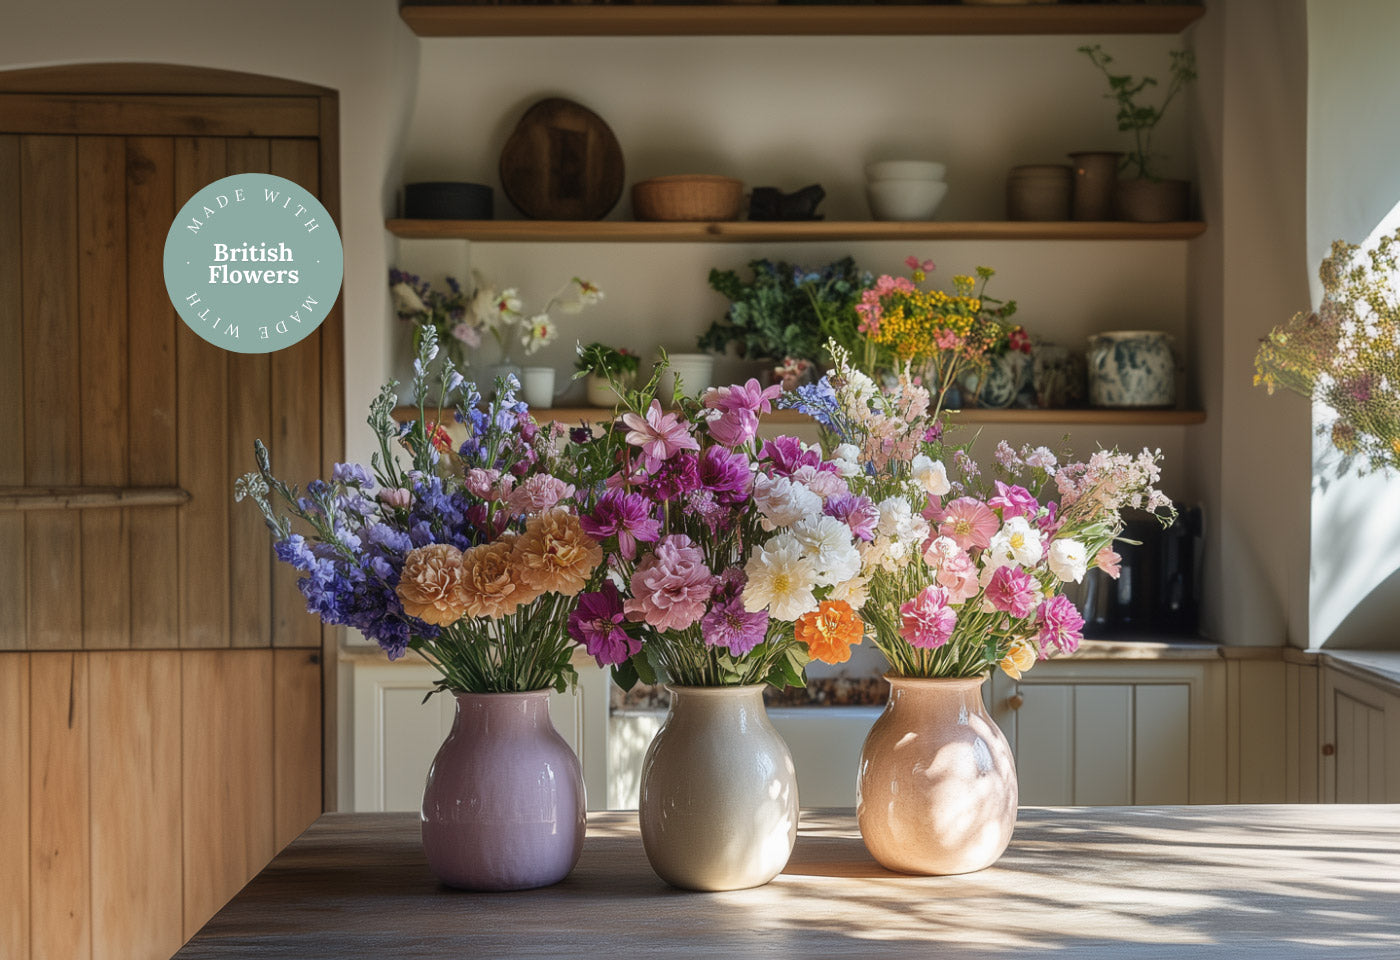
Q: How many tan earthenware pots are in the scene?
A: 3